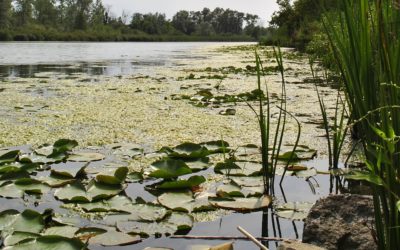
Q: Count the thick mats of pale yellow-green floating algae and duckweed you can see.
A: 1